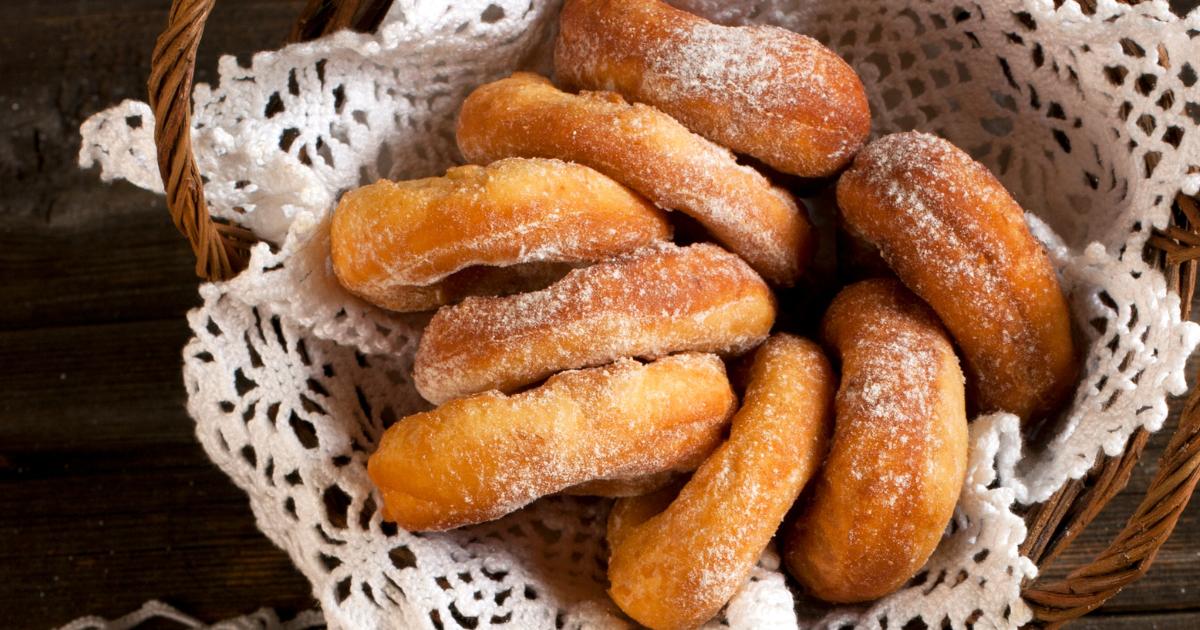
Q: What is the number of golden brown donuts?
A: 8